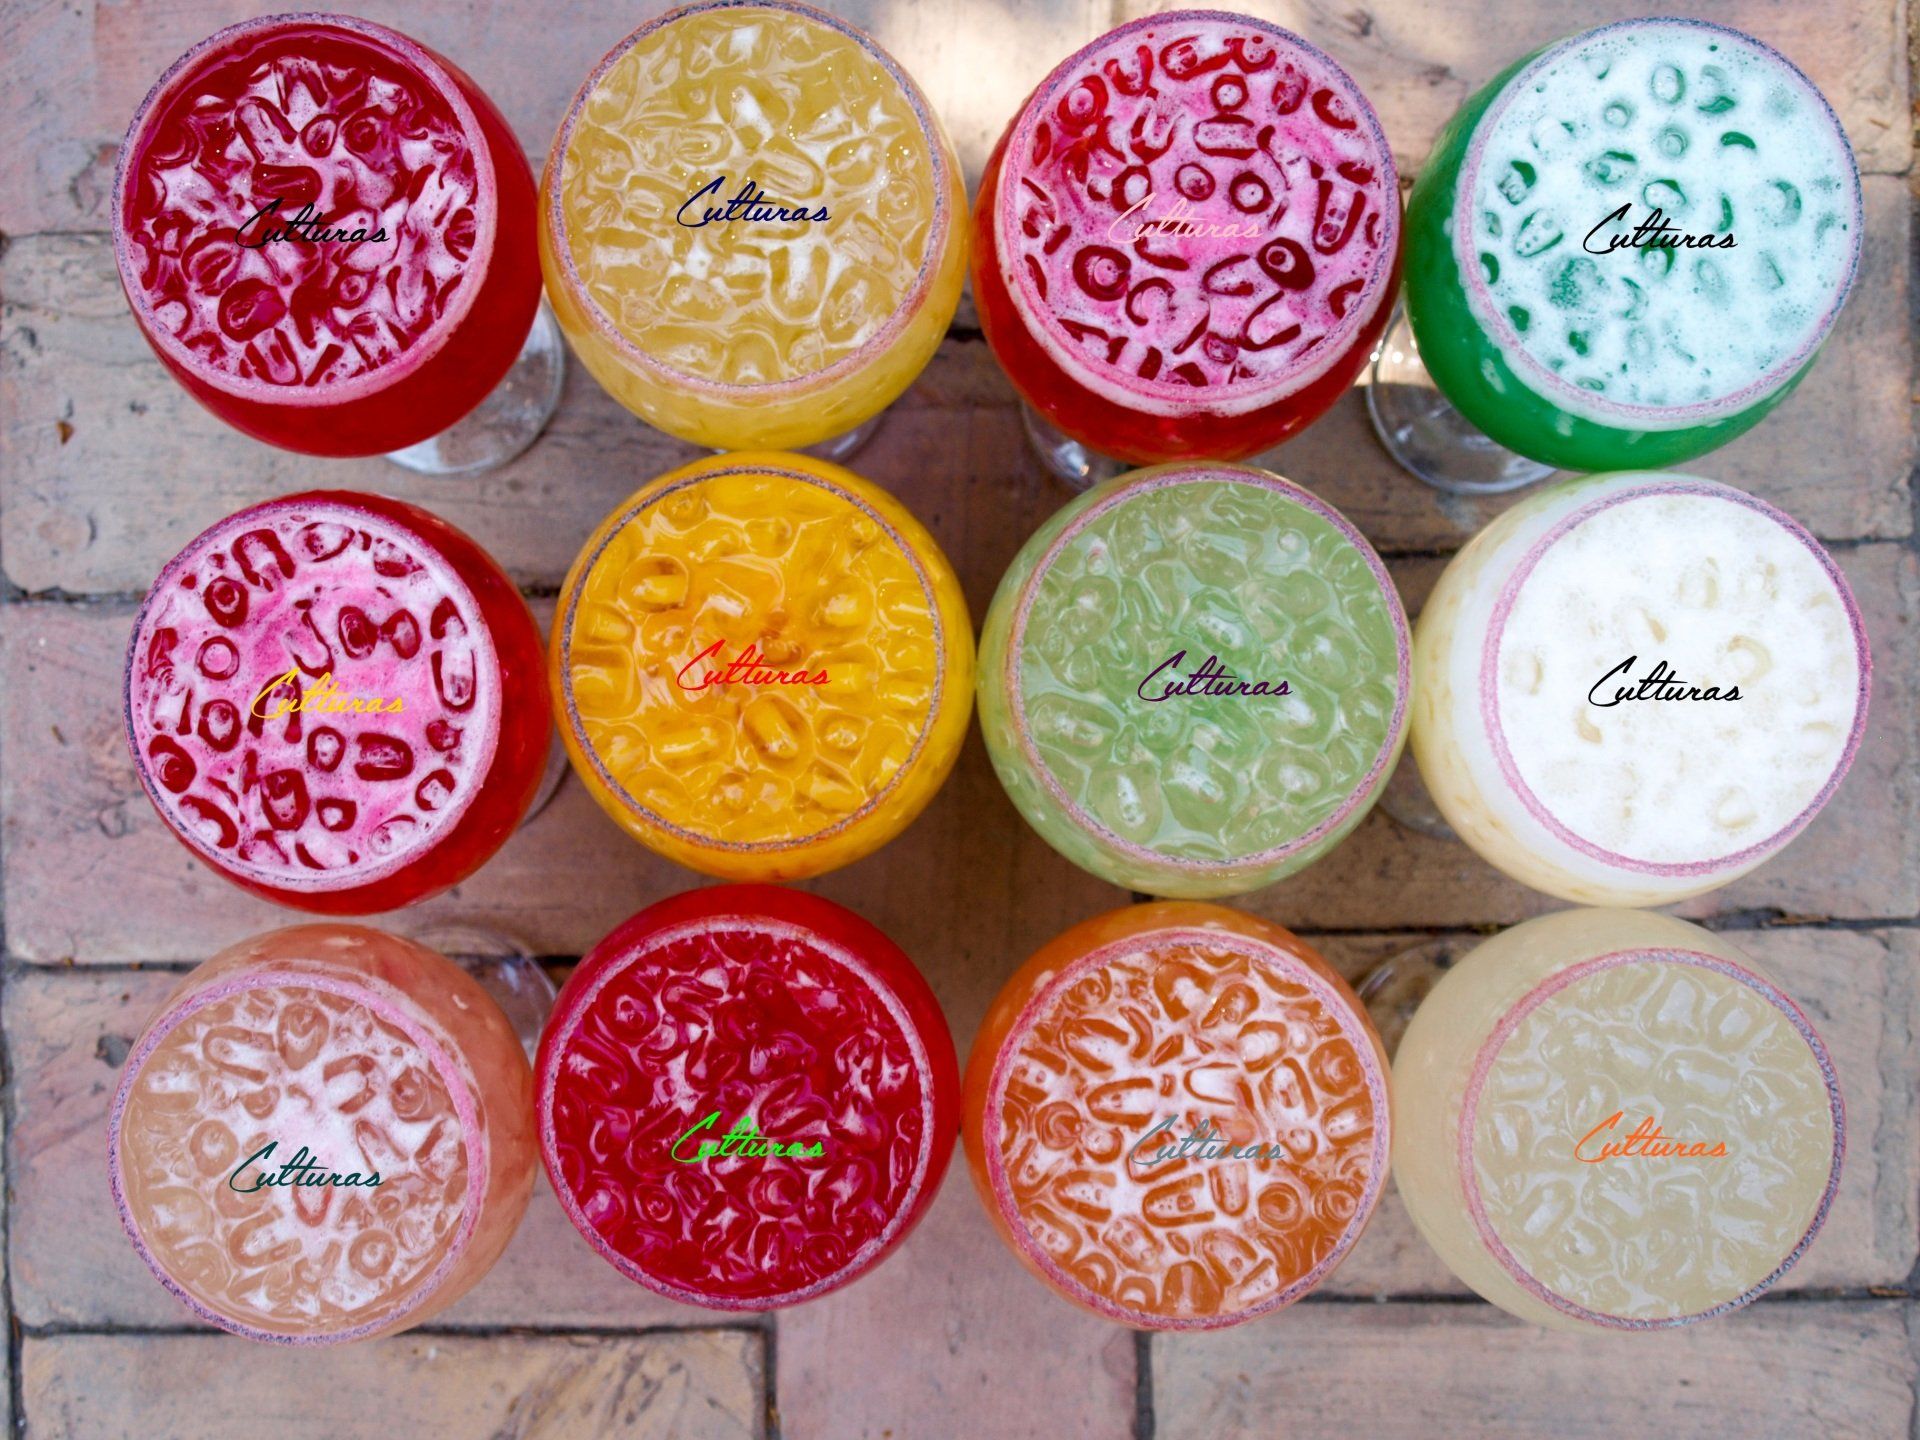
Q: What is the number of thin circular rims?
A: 12